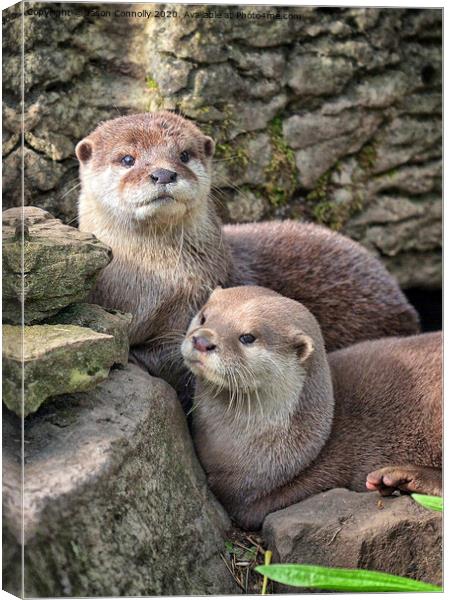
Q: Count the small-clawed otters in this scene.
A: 2